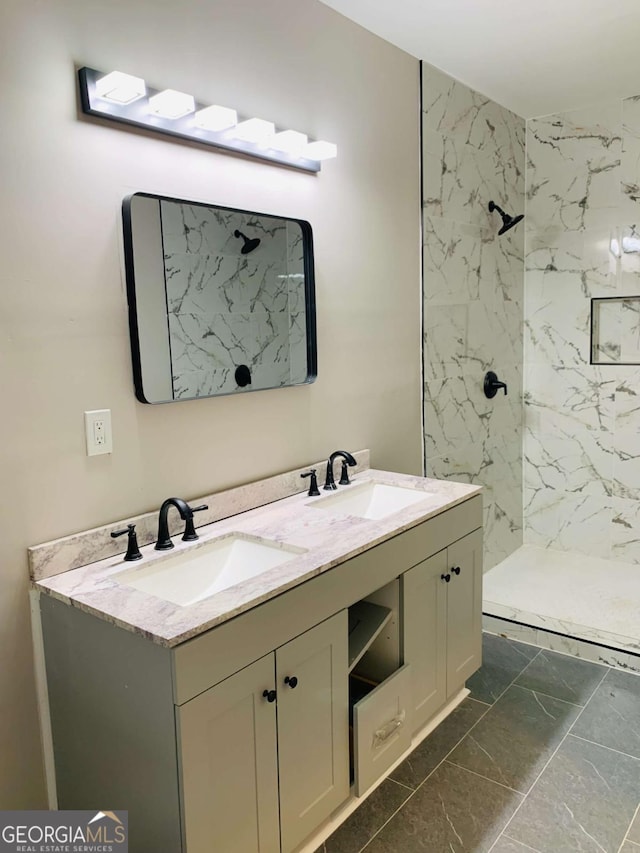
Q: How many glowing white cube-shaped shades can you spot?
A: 6